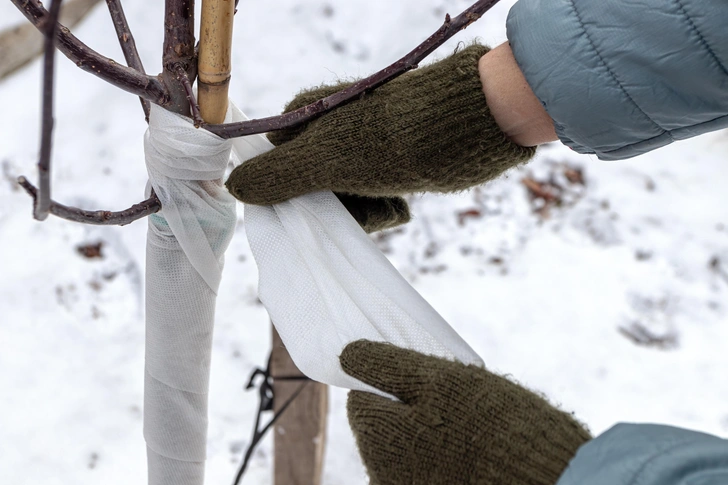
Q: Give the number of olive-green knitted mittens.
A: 2